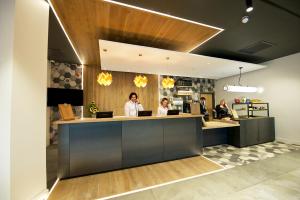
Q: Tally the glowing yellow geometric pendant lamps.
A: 3